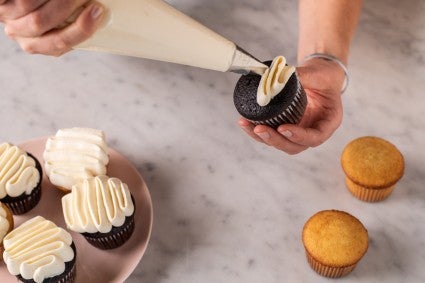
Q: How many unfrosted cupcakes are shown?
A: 2